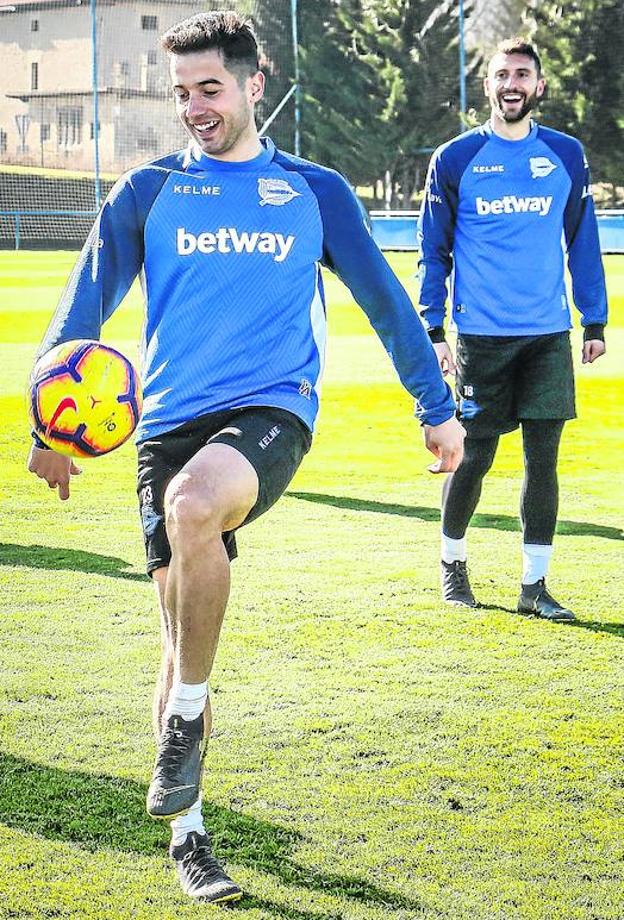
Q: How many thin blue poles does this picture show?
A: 3